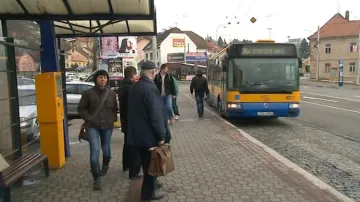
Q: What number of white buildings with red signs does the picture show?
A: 1